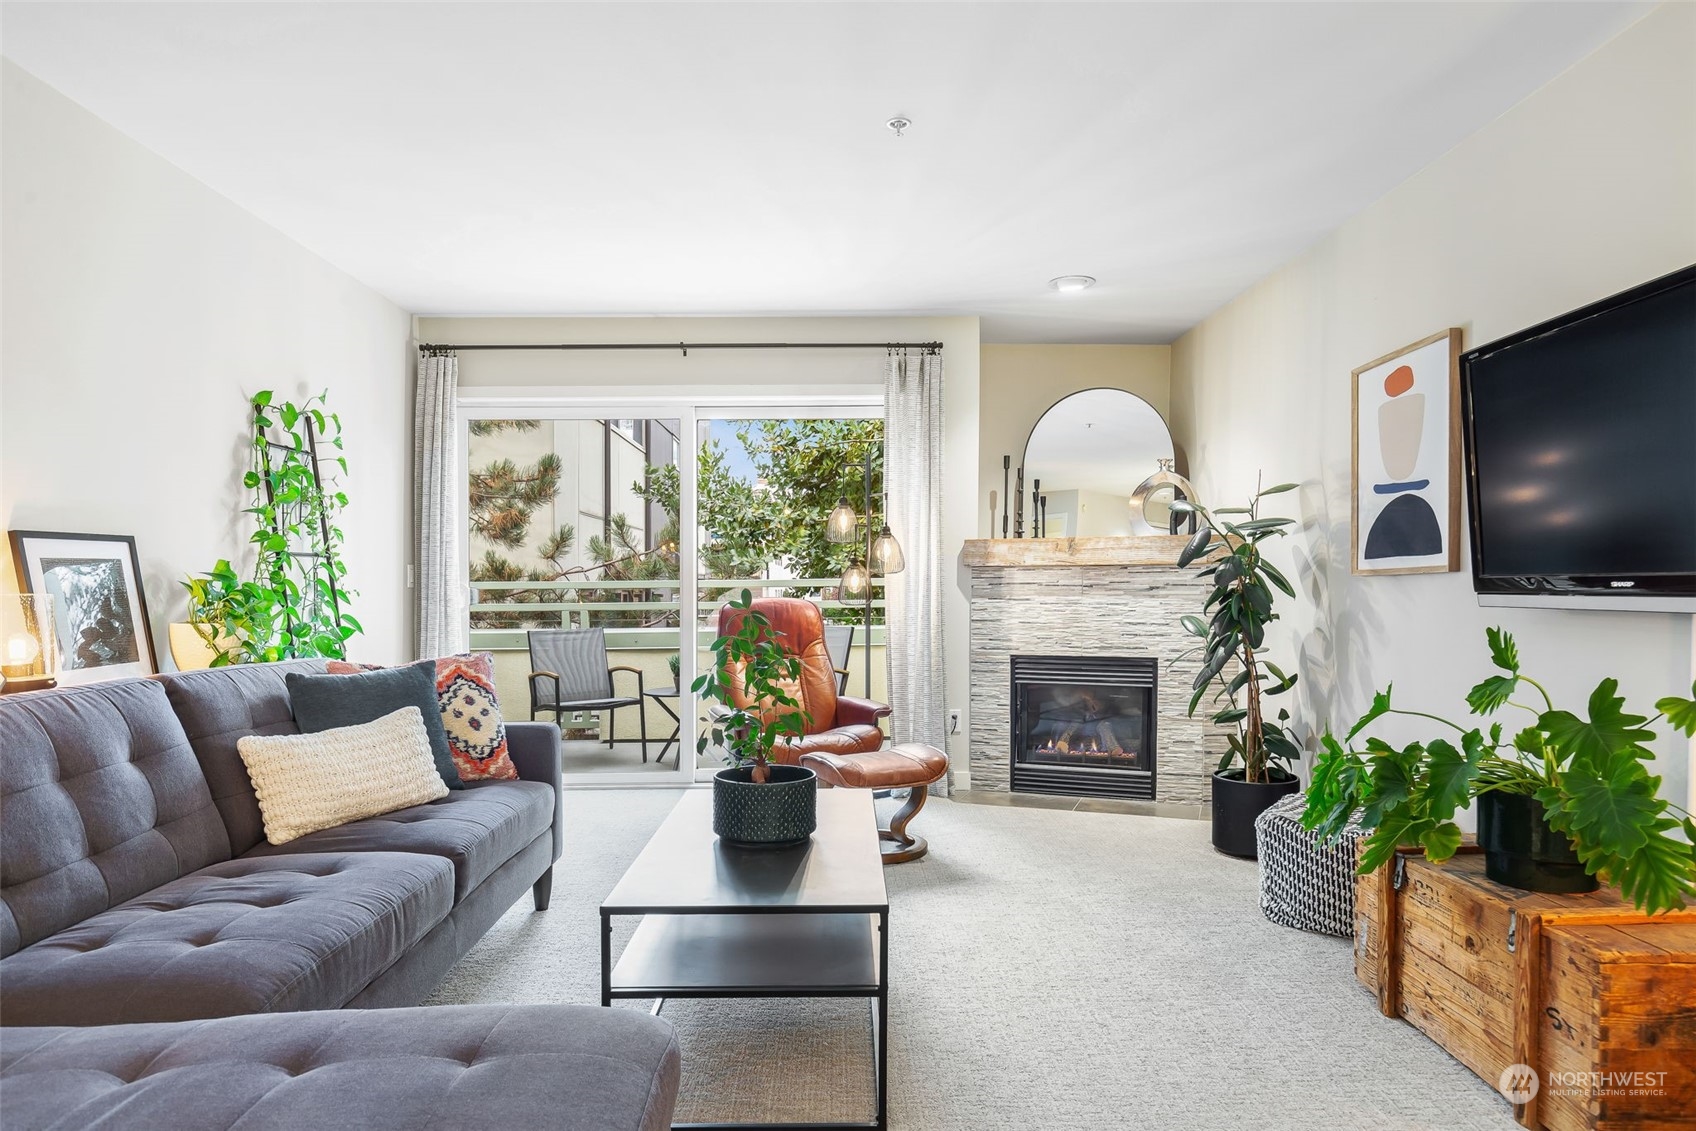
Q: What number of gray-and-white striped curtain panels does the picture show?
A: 2